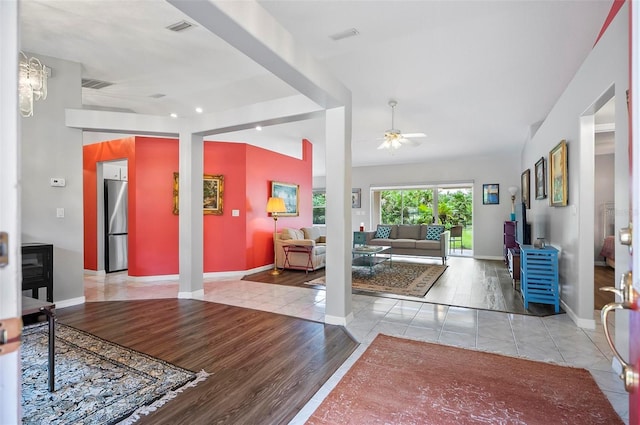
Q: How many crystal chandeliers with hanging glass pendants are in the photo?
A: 1